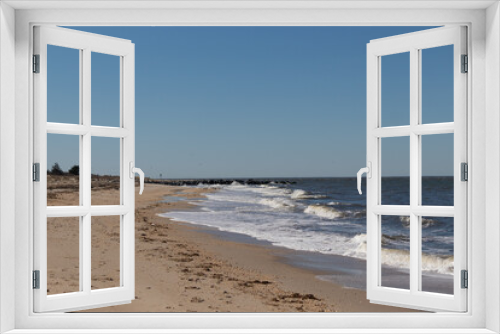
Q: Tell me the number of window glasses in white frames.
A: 12